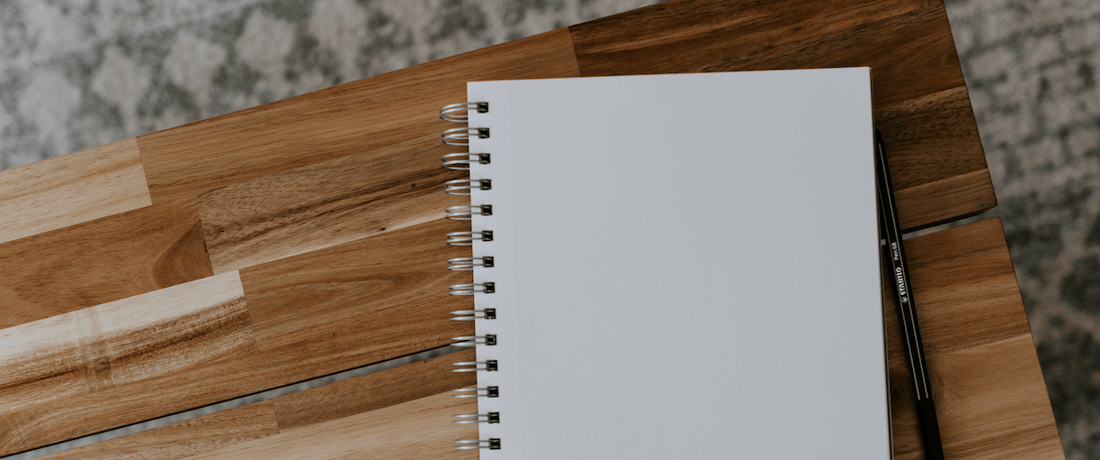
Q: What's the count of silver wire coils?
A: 14